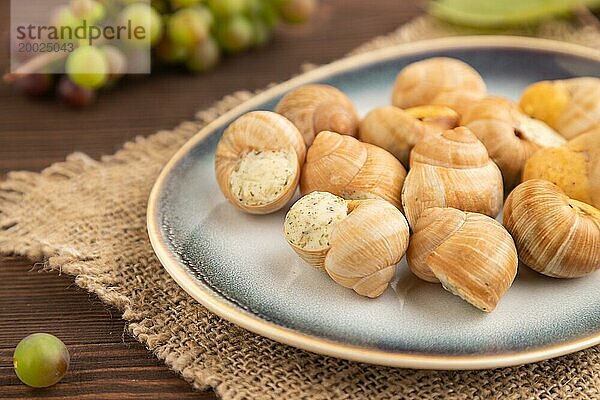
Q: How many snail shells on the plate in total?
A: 12